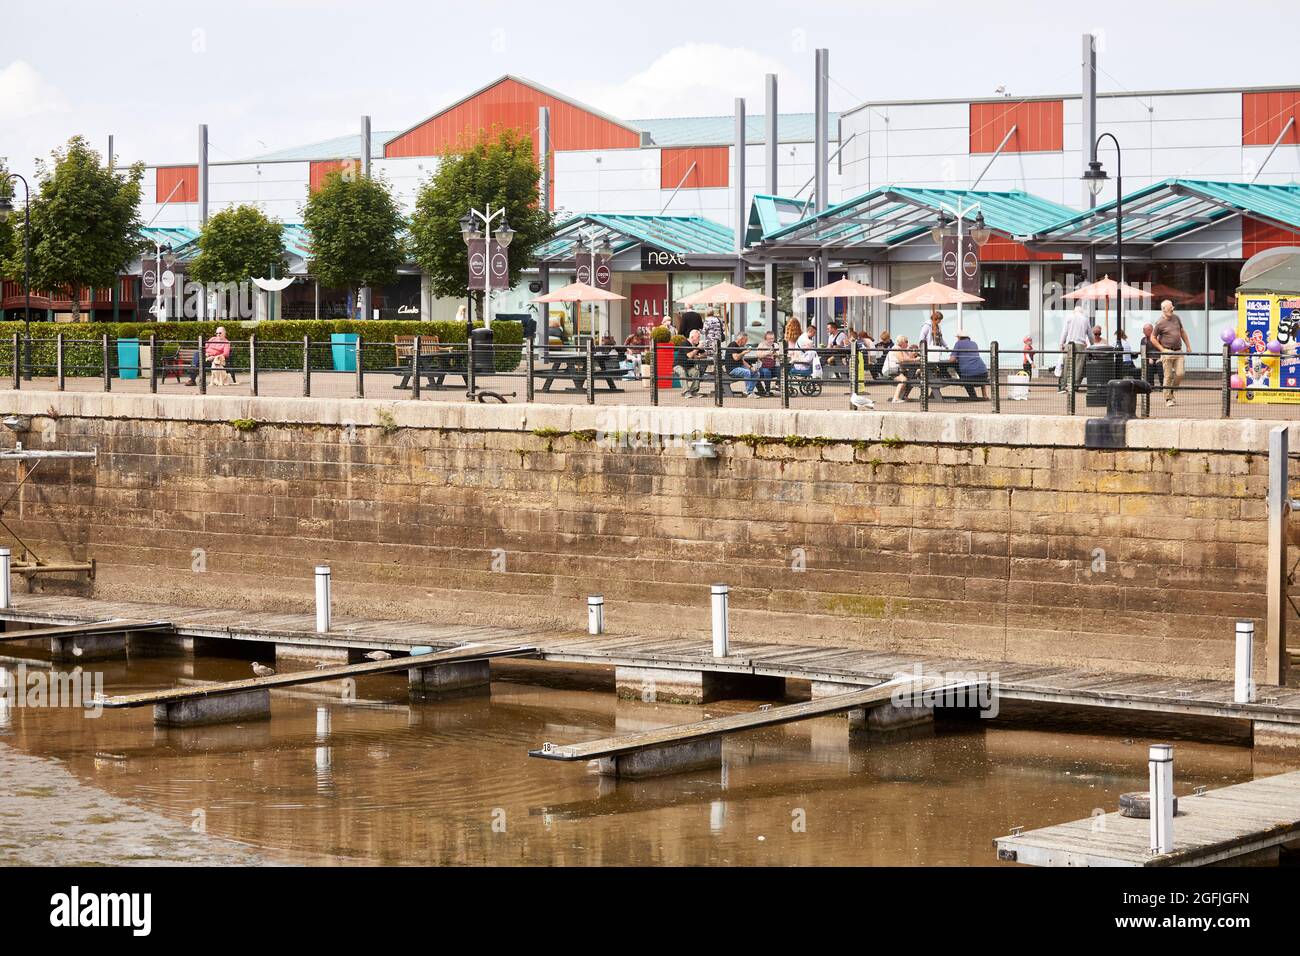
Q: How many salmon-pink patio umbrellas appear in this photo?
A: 5